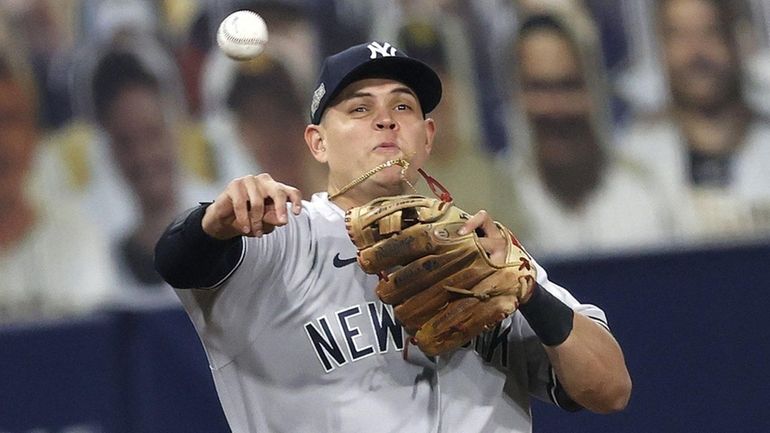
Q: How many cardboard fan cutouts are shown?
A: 6